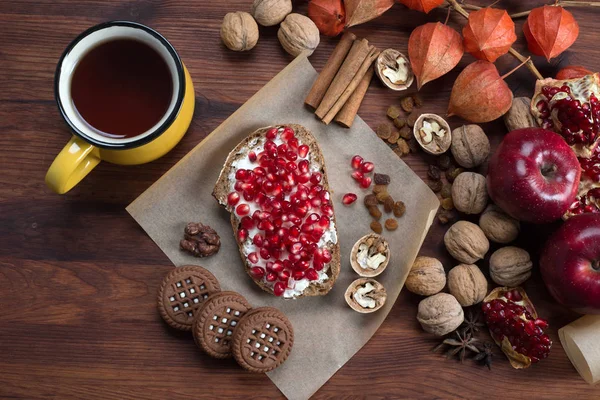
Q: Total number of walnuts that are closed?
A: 12